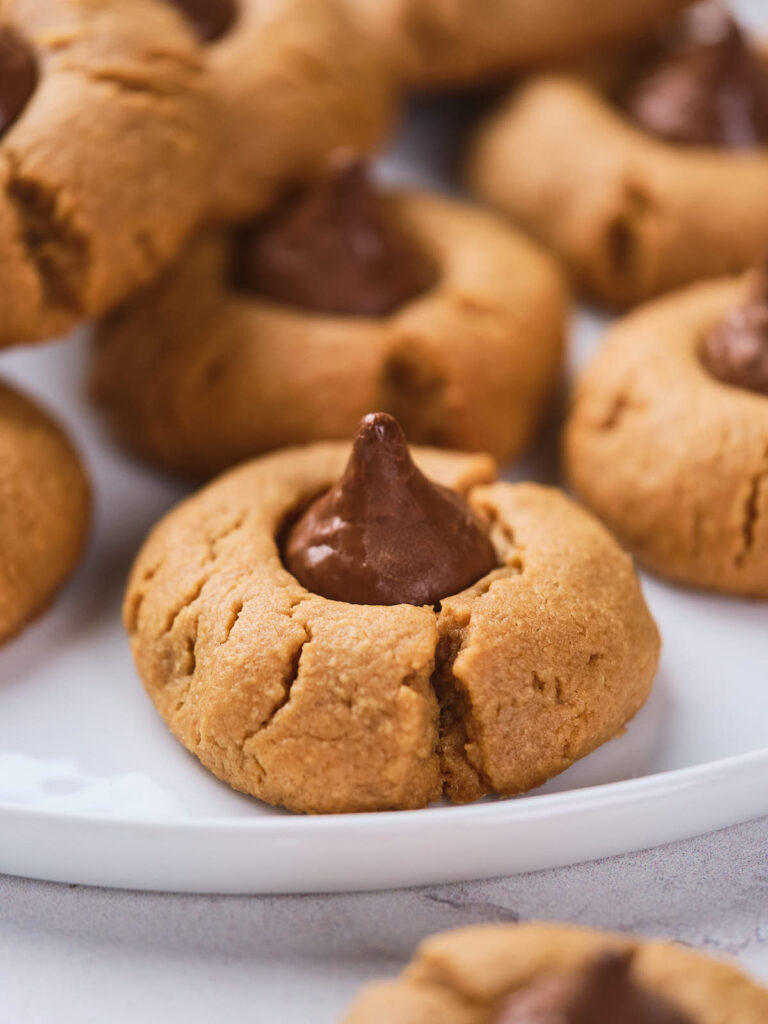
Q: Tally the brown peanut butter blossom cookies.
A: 9